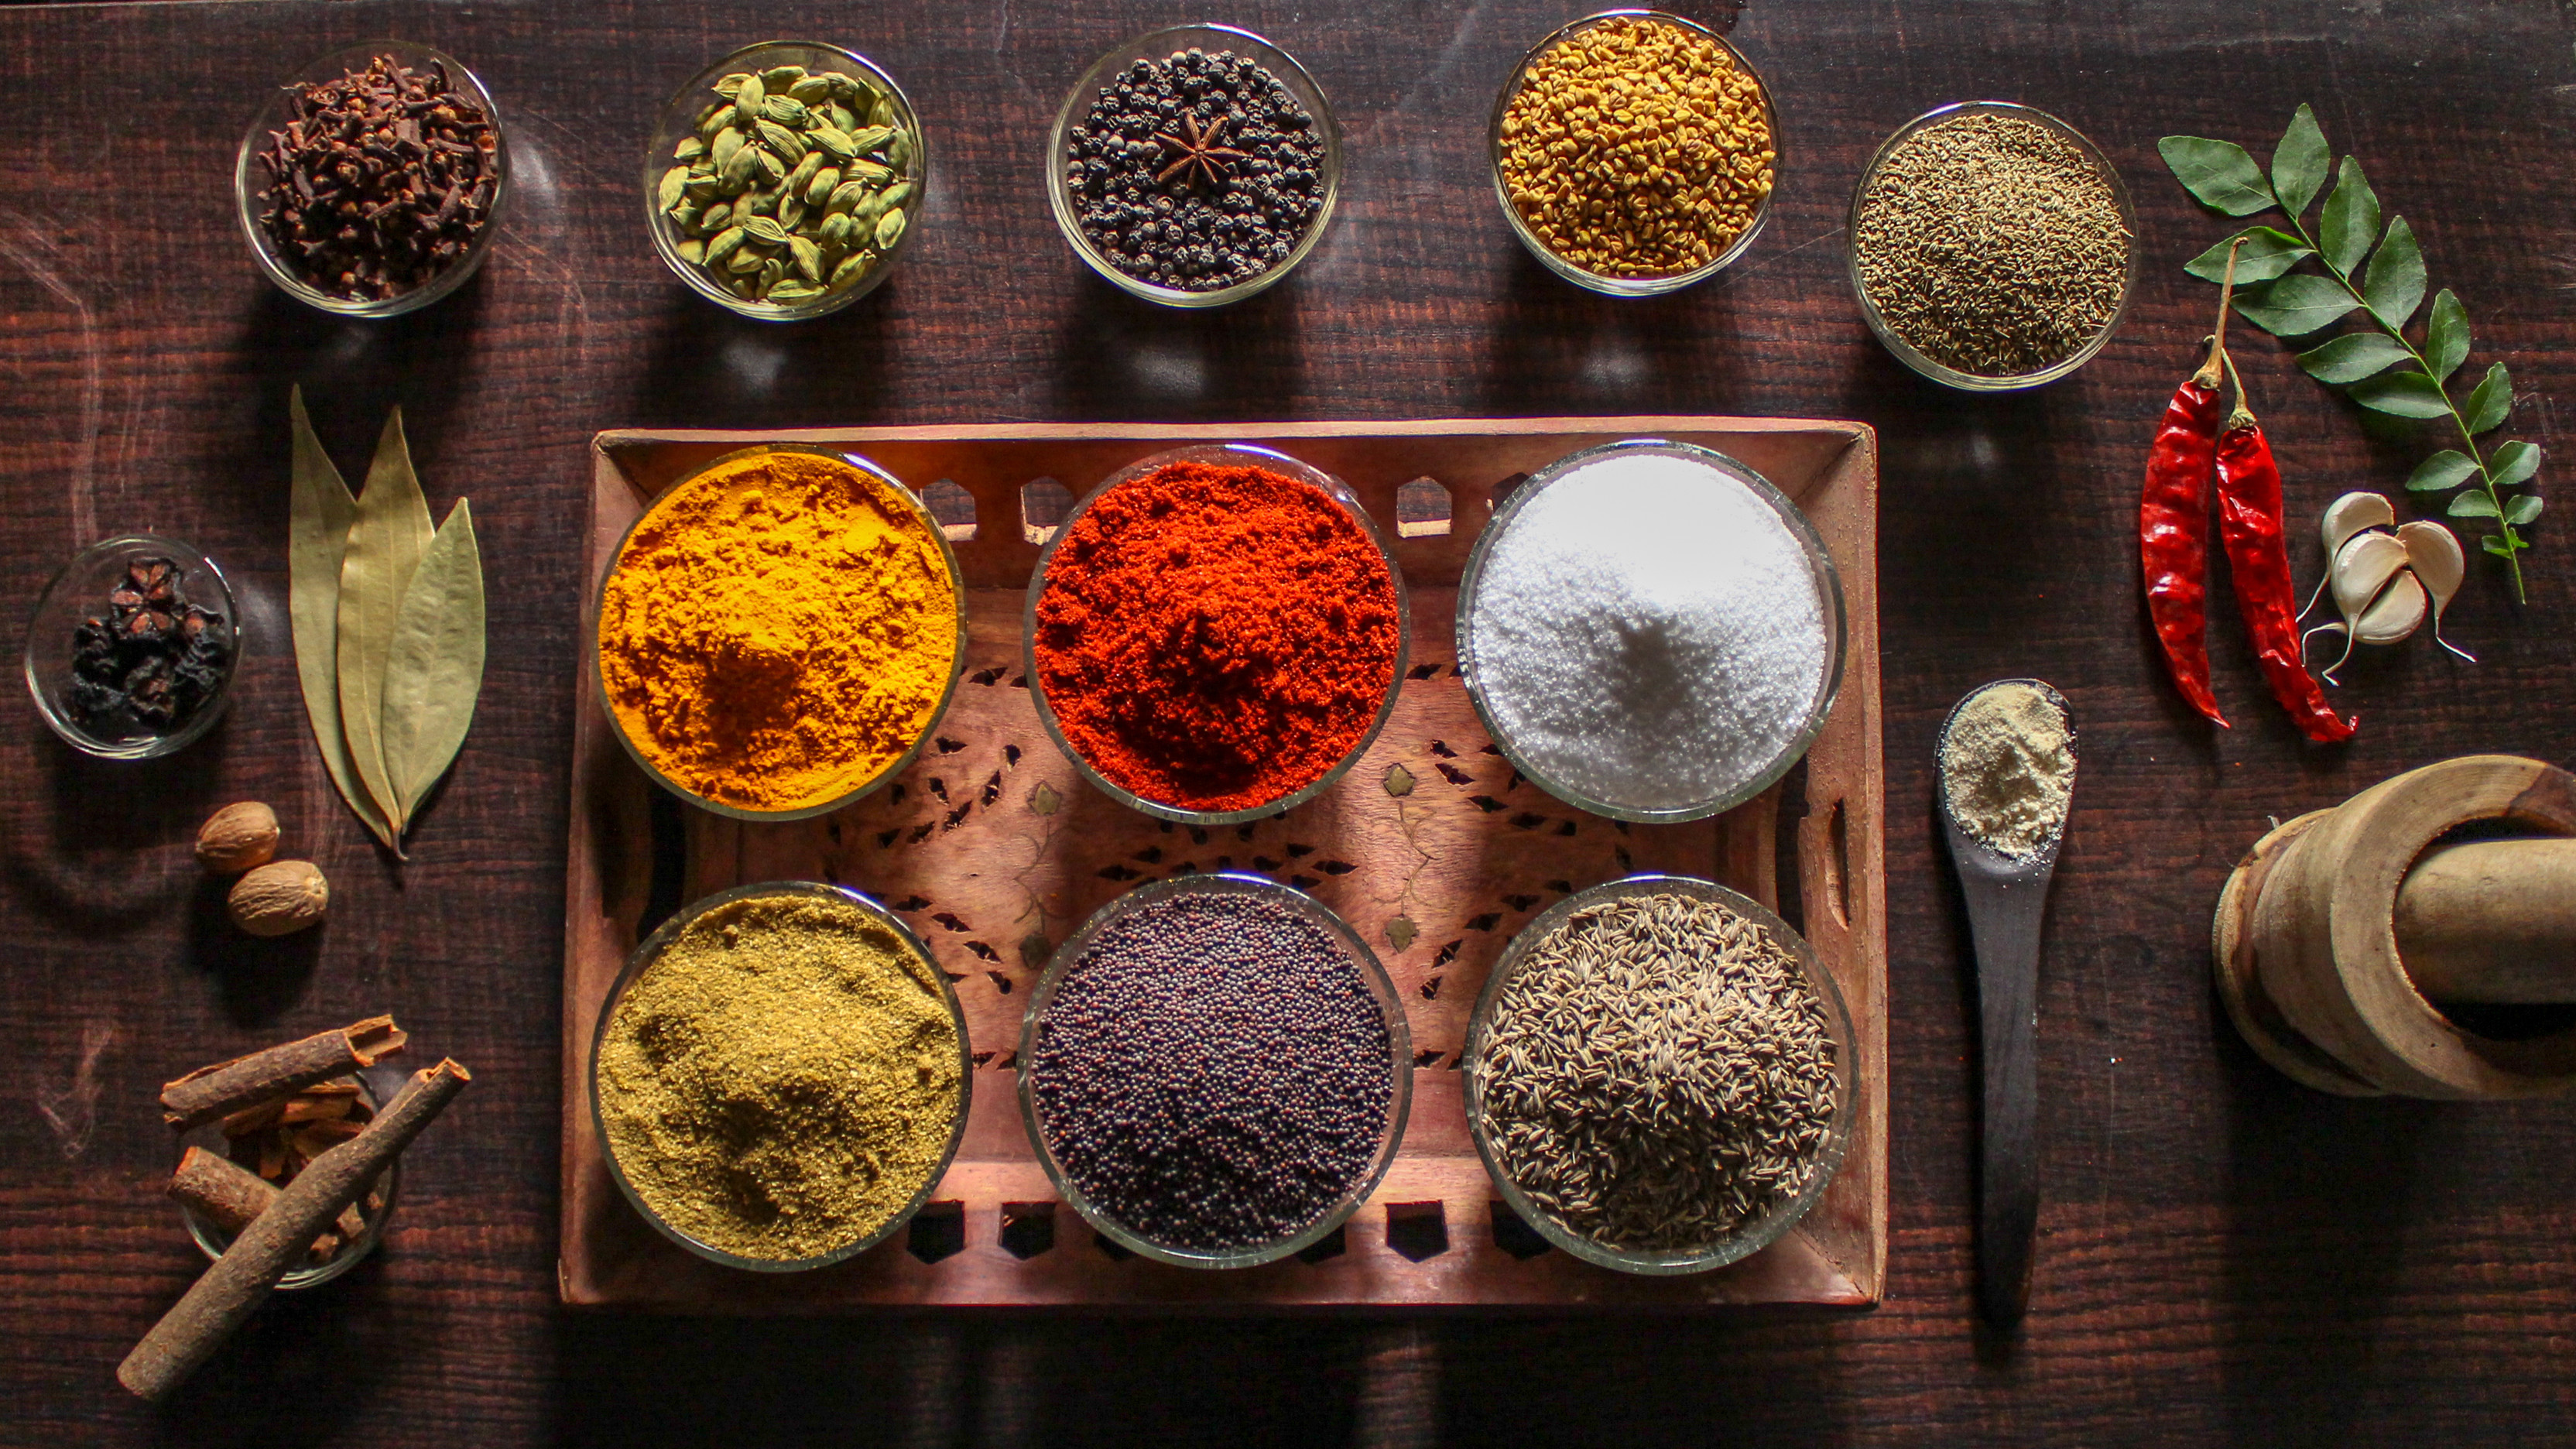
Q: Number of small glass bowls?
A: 7